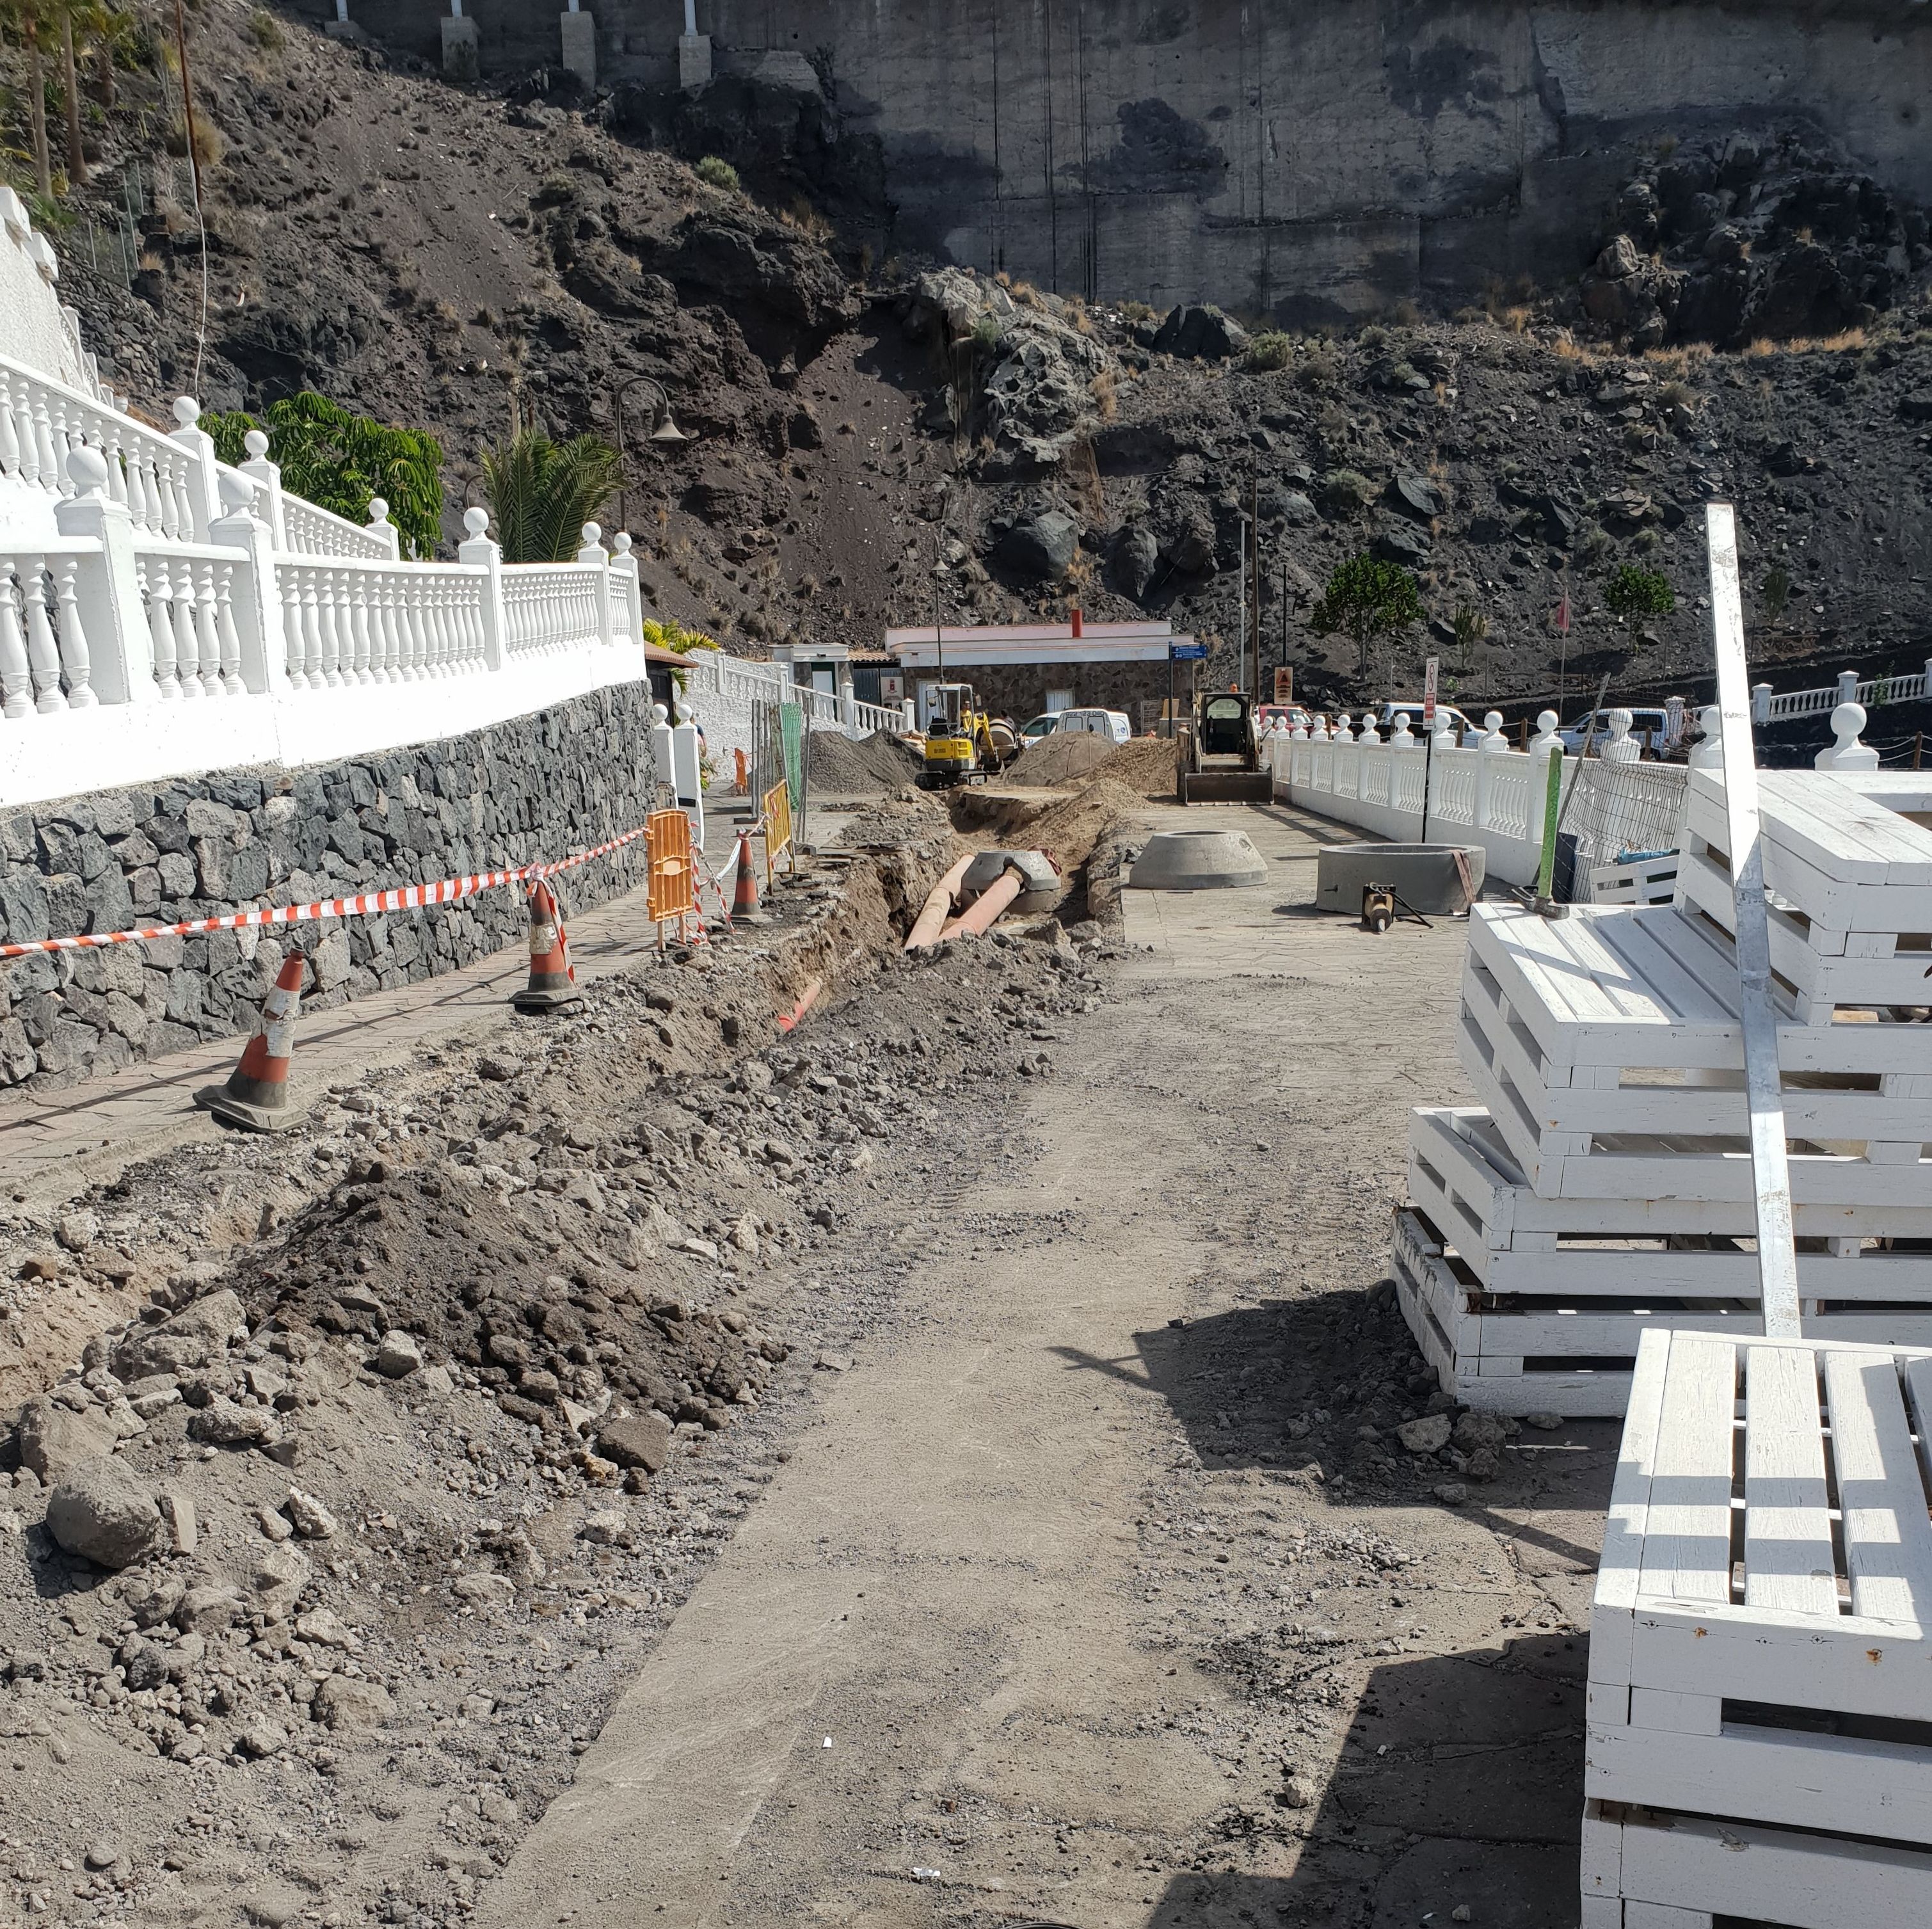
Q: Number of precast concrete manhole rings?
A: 3